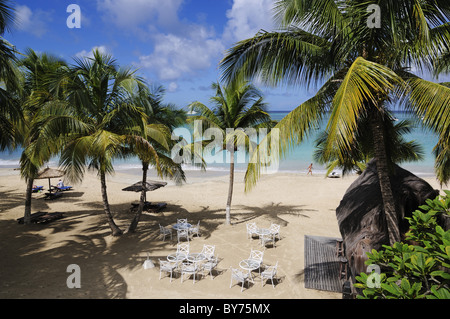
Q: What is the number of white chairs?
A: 15